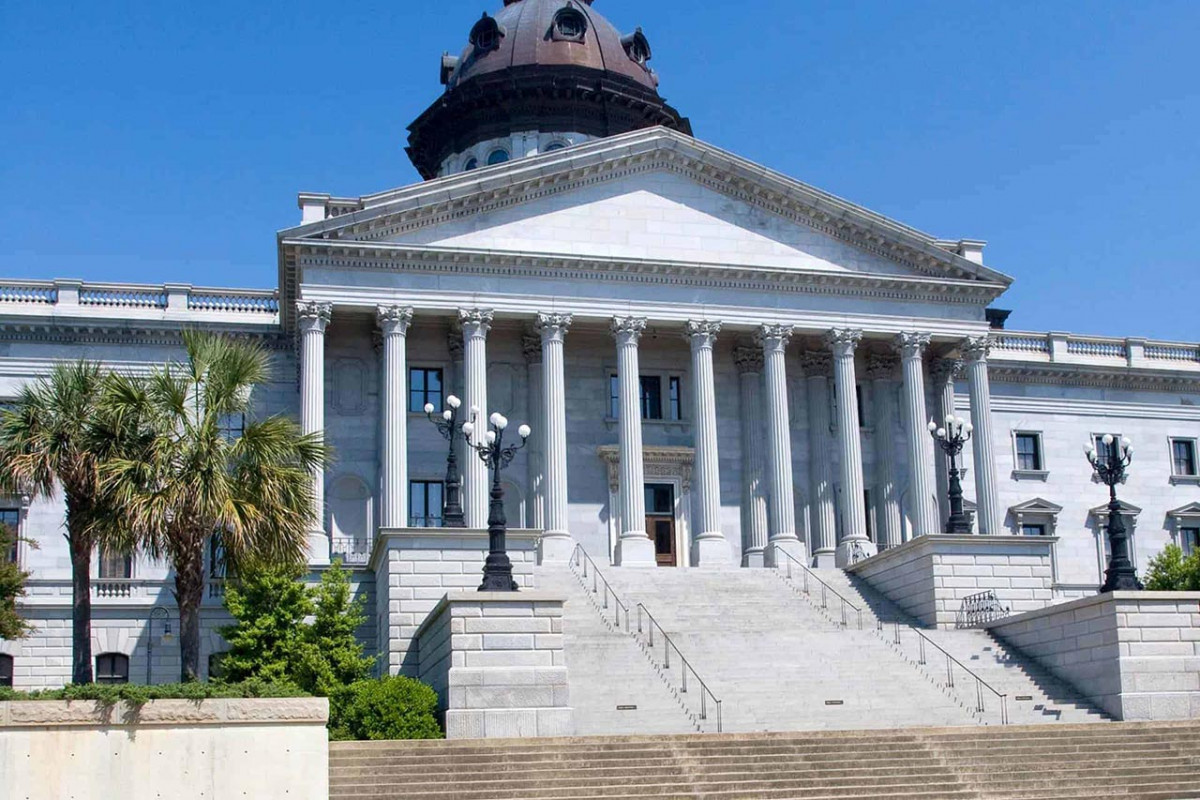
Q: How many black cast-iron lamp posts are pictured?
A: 4